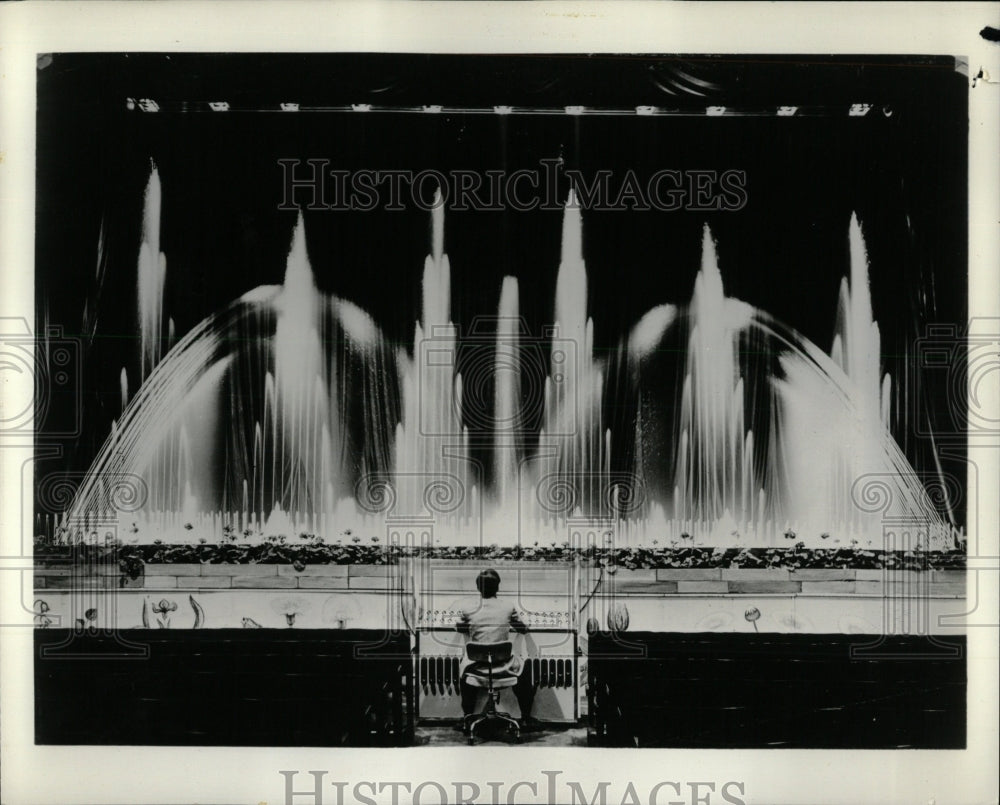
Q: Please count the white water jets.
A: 7